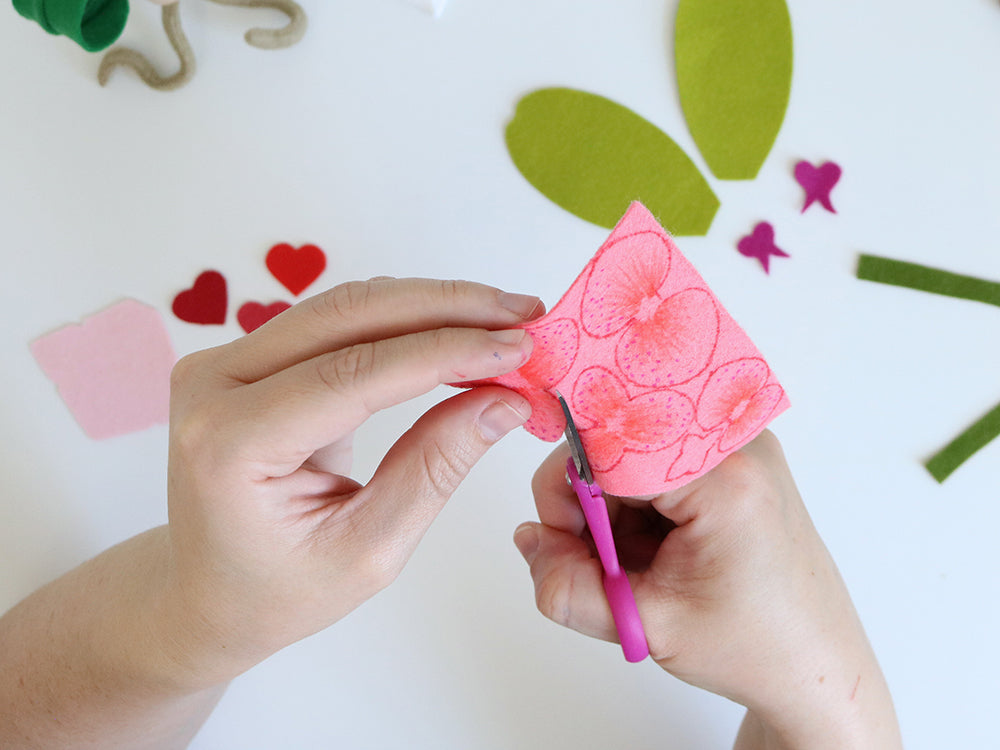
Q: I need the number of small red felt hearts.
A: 3